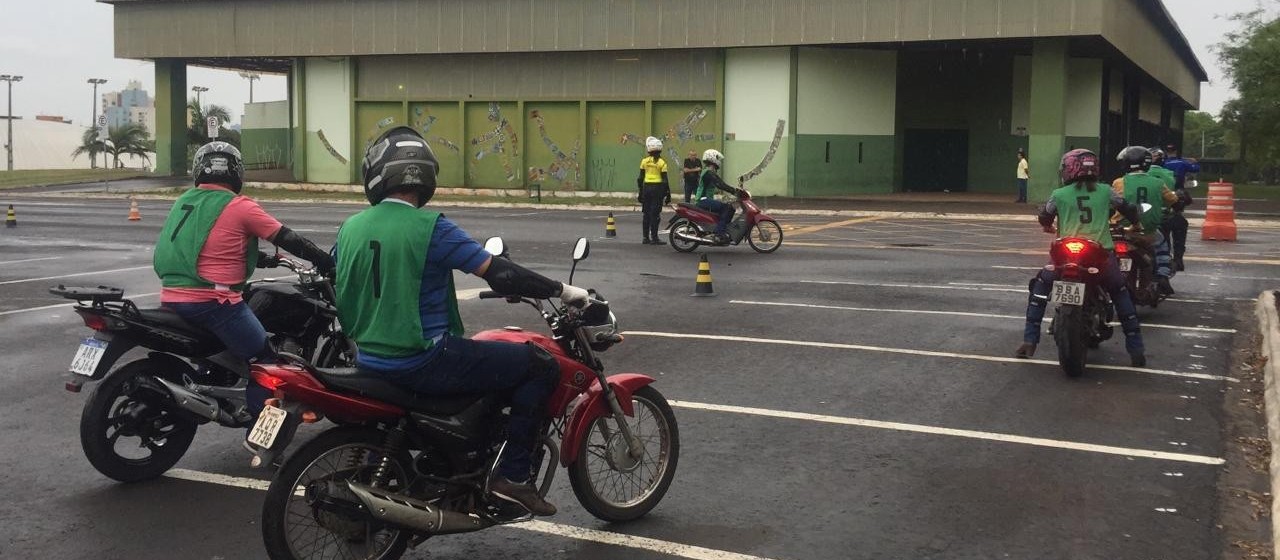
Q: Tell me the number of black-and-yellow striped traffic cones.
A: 3